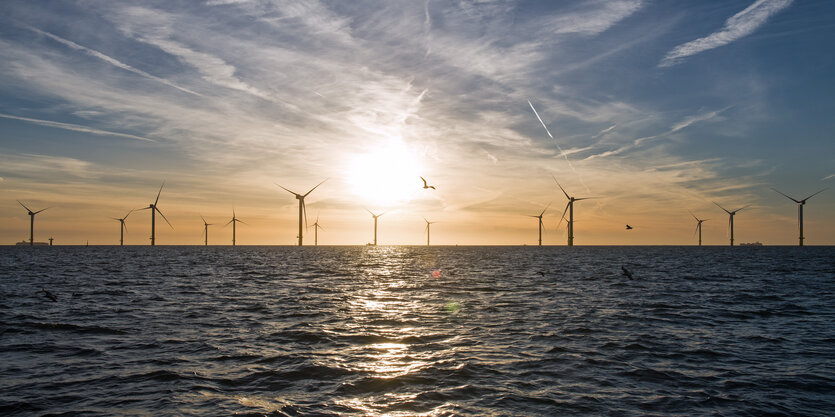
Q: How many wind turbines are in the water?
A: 15